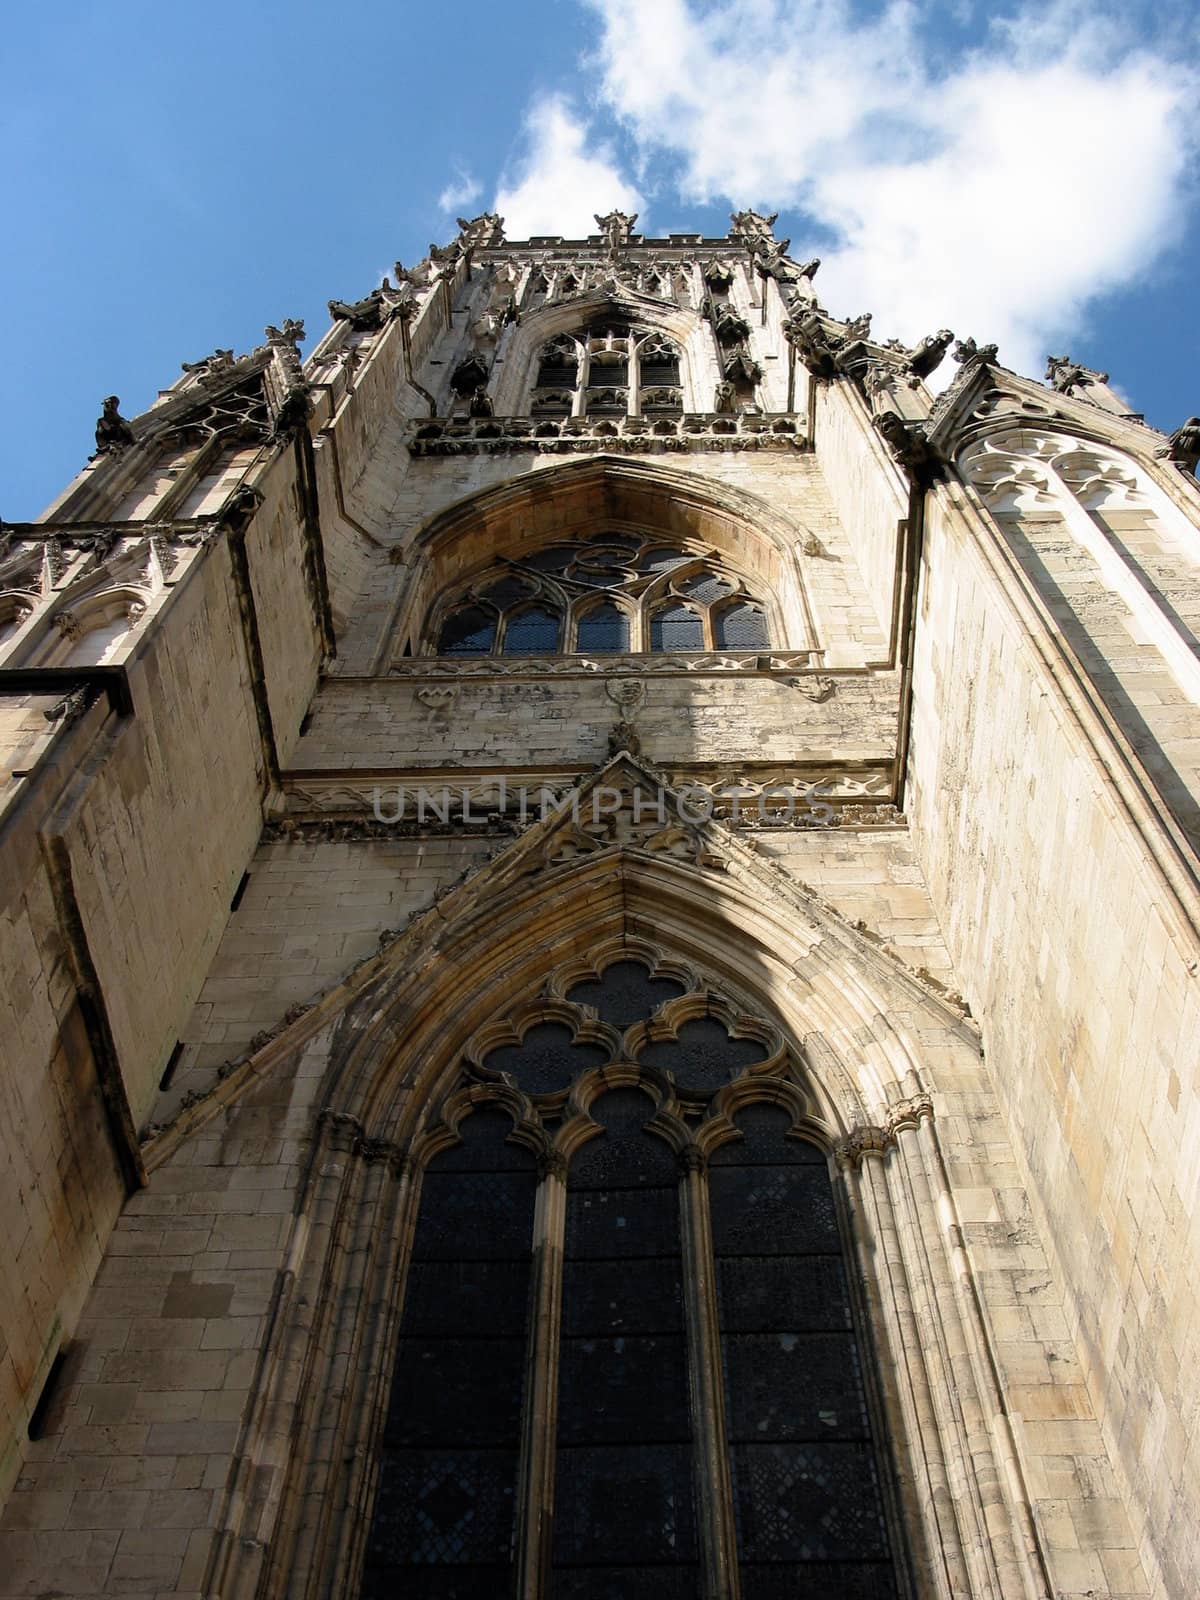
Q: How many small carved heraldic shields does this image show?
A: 3